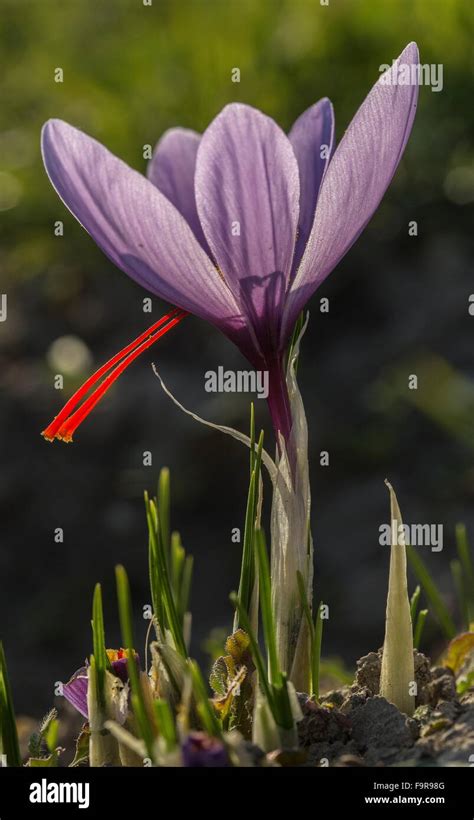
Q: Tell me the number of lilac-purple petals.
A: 5